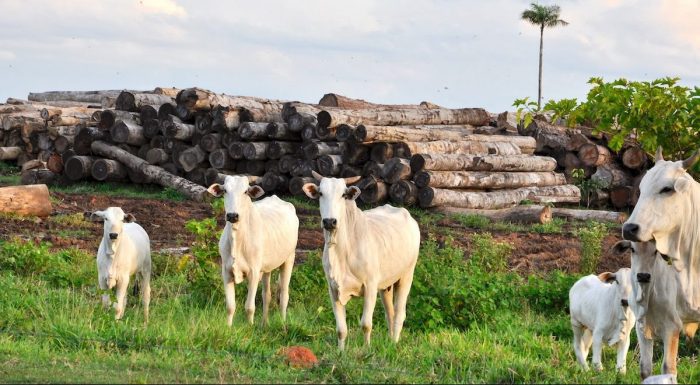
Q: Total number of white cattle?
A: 6